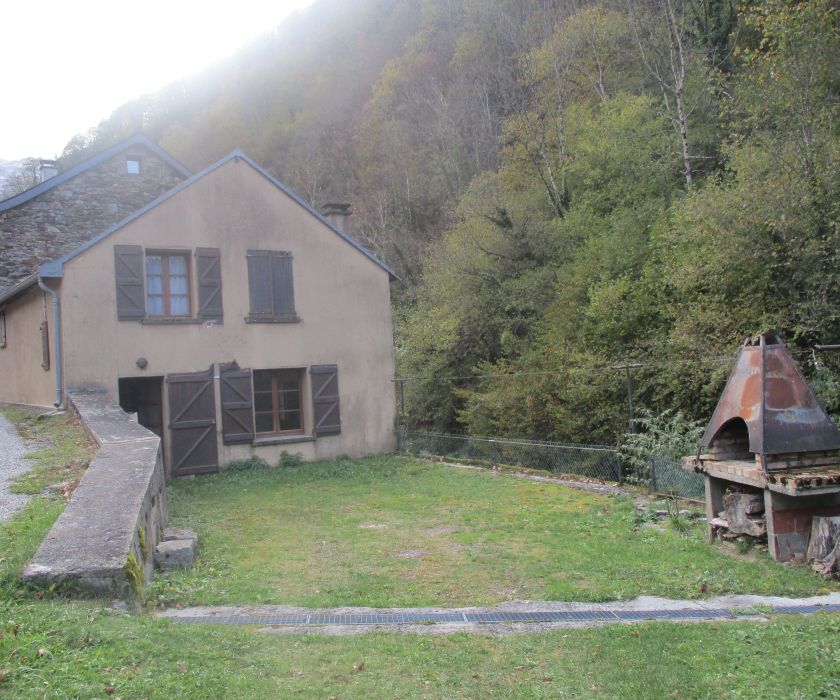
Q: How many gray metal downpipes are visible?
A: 1